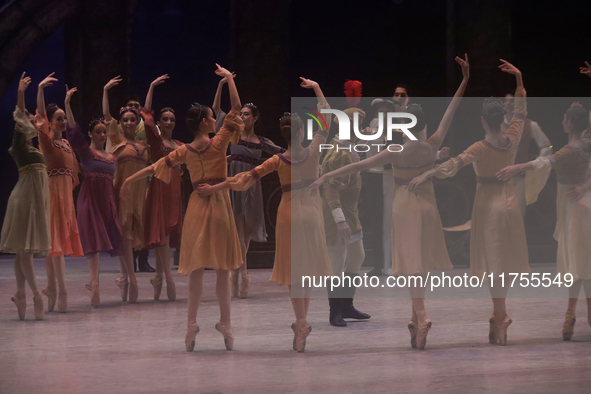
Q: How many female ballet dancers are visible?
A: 11